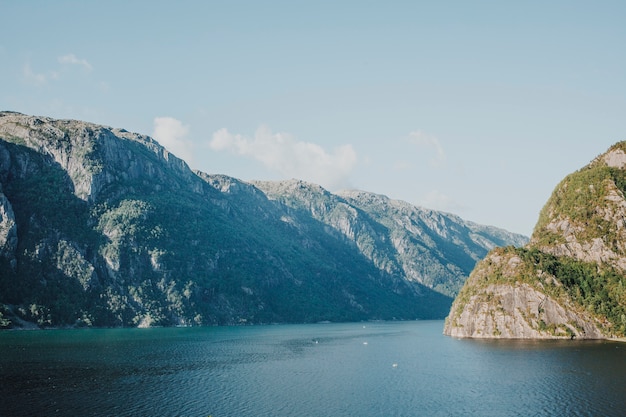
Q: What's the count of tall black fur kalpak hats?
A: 0